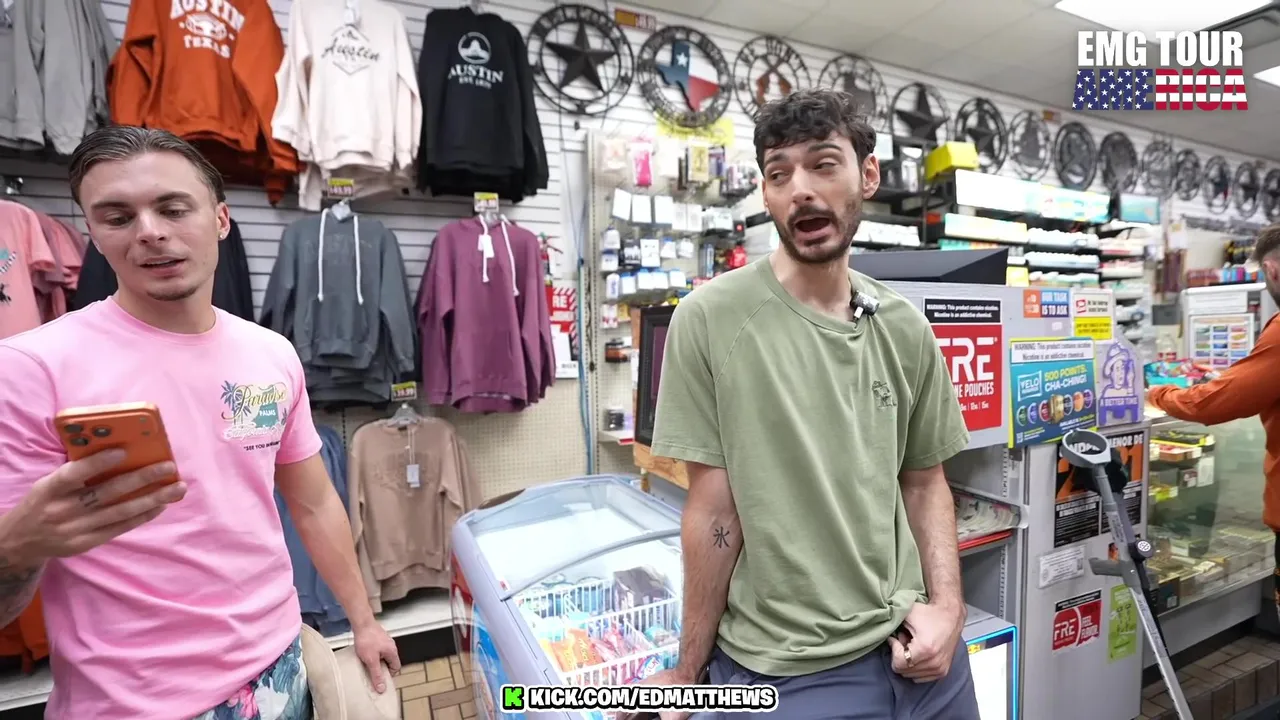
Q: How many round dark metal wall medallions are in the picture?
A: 14